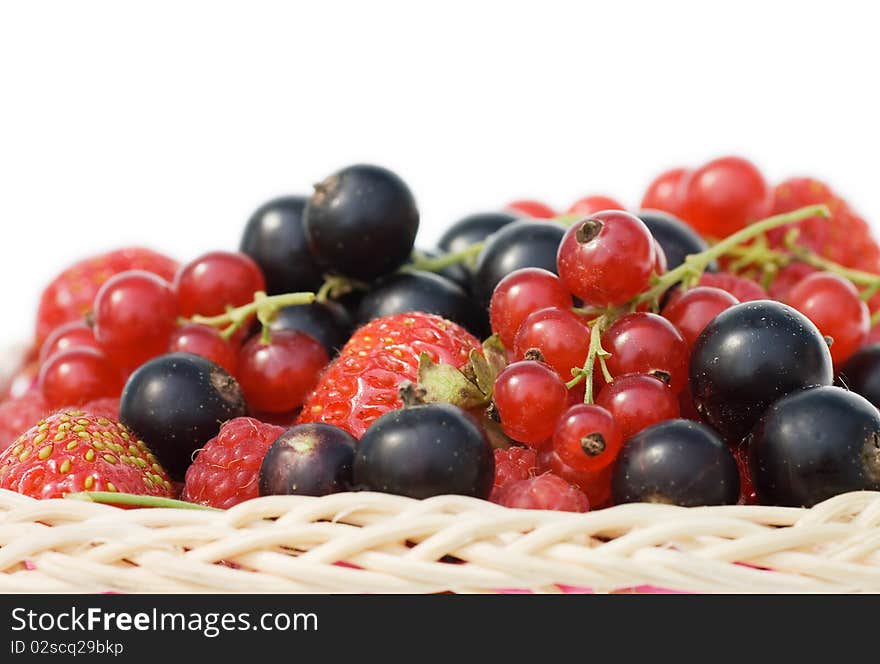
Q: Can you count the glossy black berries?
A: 15